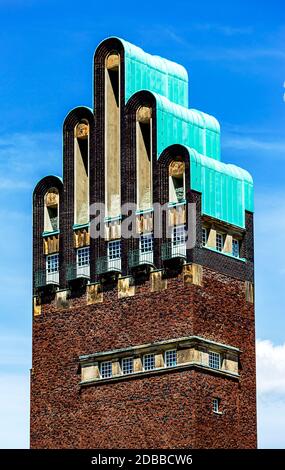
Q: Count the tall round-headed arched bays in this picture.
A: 5